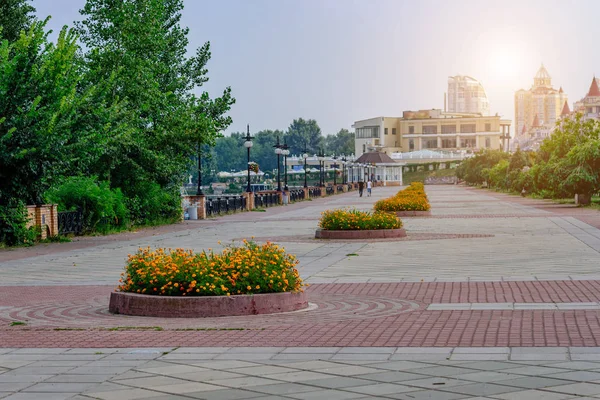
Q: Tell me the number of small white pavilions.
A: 1